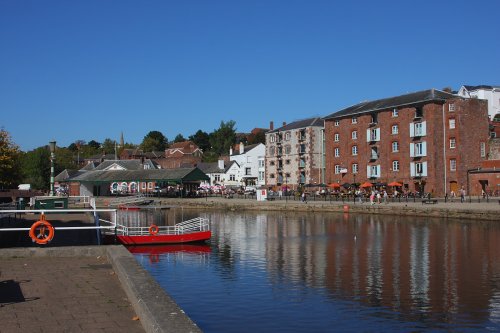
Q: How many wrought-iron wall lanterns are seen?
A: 0